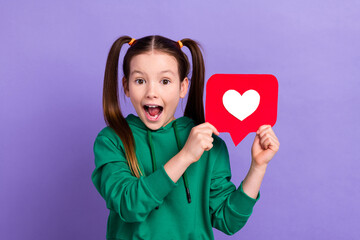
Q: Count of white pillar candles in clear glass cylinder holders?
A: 0